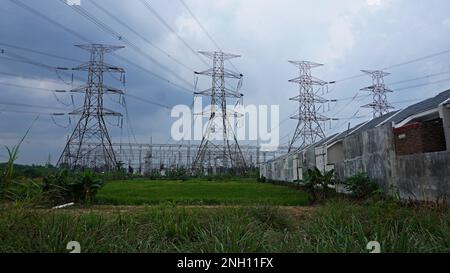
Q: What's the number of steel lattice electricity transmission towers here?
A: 4